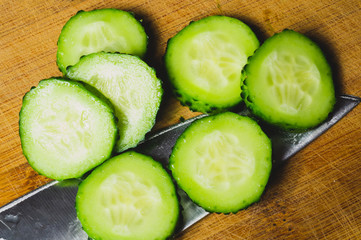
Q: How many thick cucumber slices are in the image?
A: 7